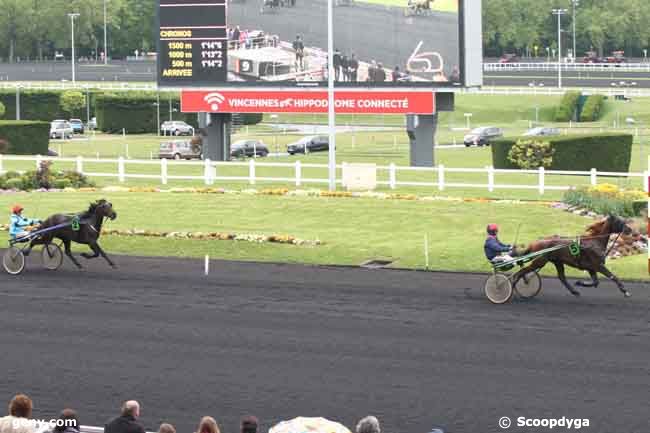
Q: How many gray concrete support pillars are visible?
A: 2